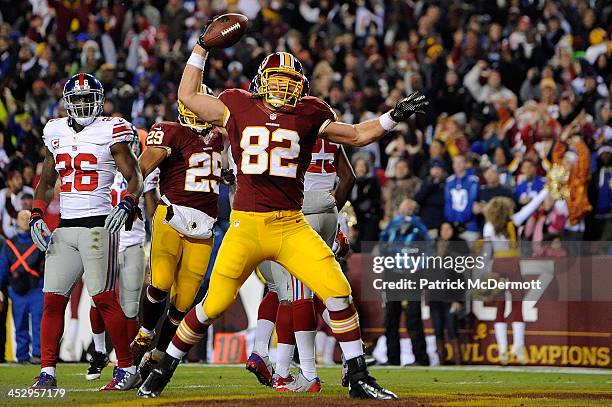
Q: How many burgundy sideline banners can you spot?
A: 1